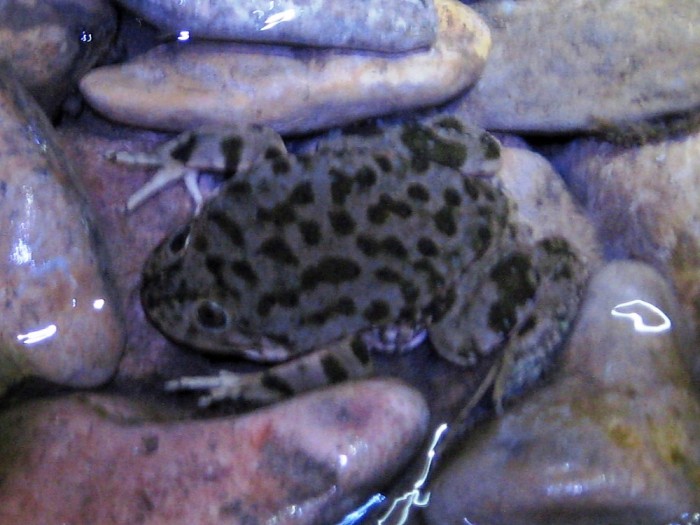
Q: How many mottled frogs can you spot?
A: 1